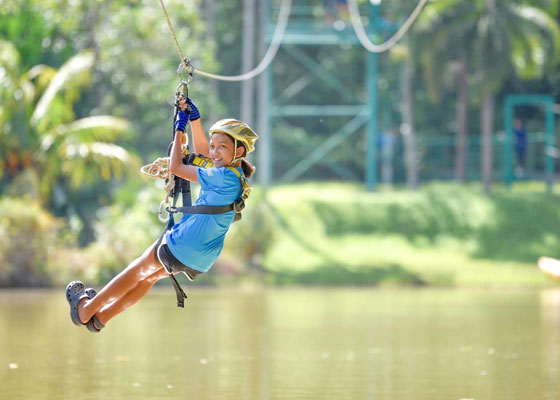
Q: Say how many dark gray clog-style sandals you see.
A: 2